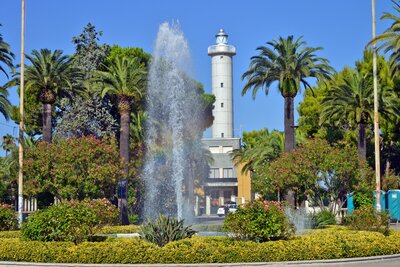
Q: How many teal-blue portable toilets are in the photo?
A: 3